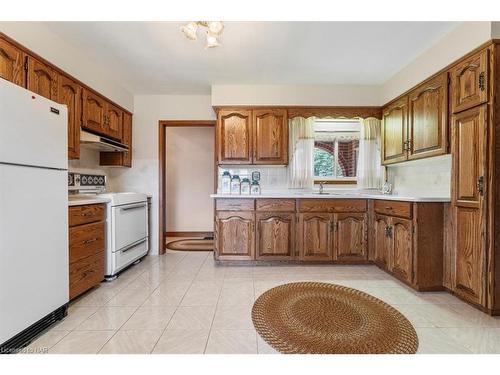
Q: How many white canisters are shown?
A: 4